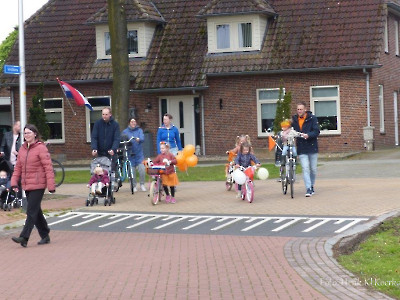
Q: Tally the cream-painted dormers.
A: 2